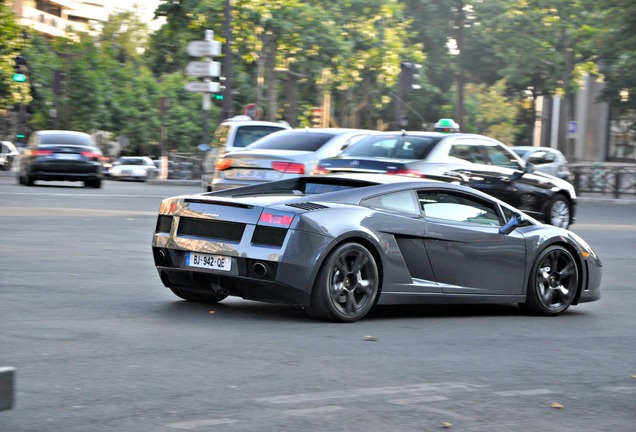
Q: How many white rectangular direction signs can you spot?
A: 3